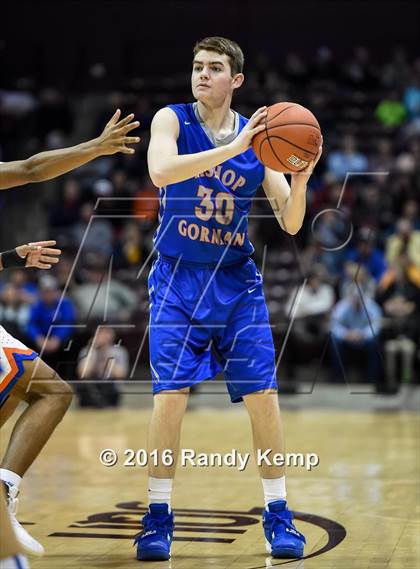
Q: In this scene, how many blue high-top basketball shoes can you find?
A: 2